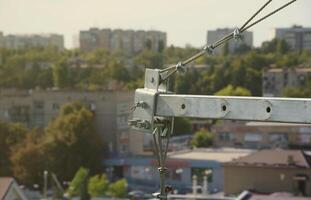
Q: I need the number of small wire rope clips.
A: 5